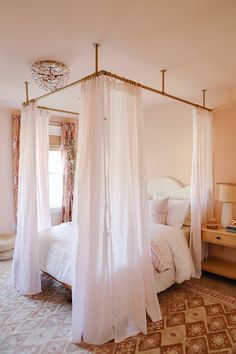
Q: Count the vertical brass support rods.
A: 4